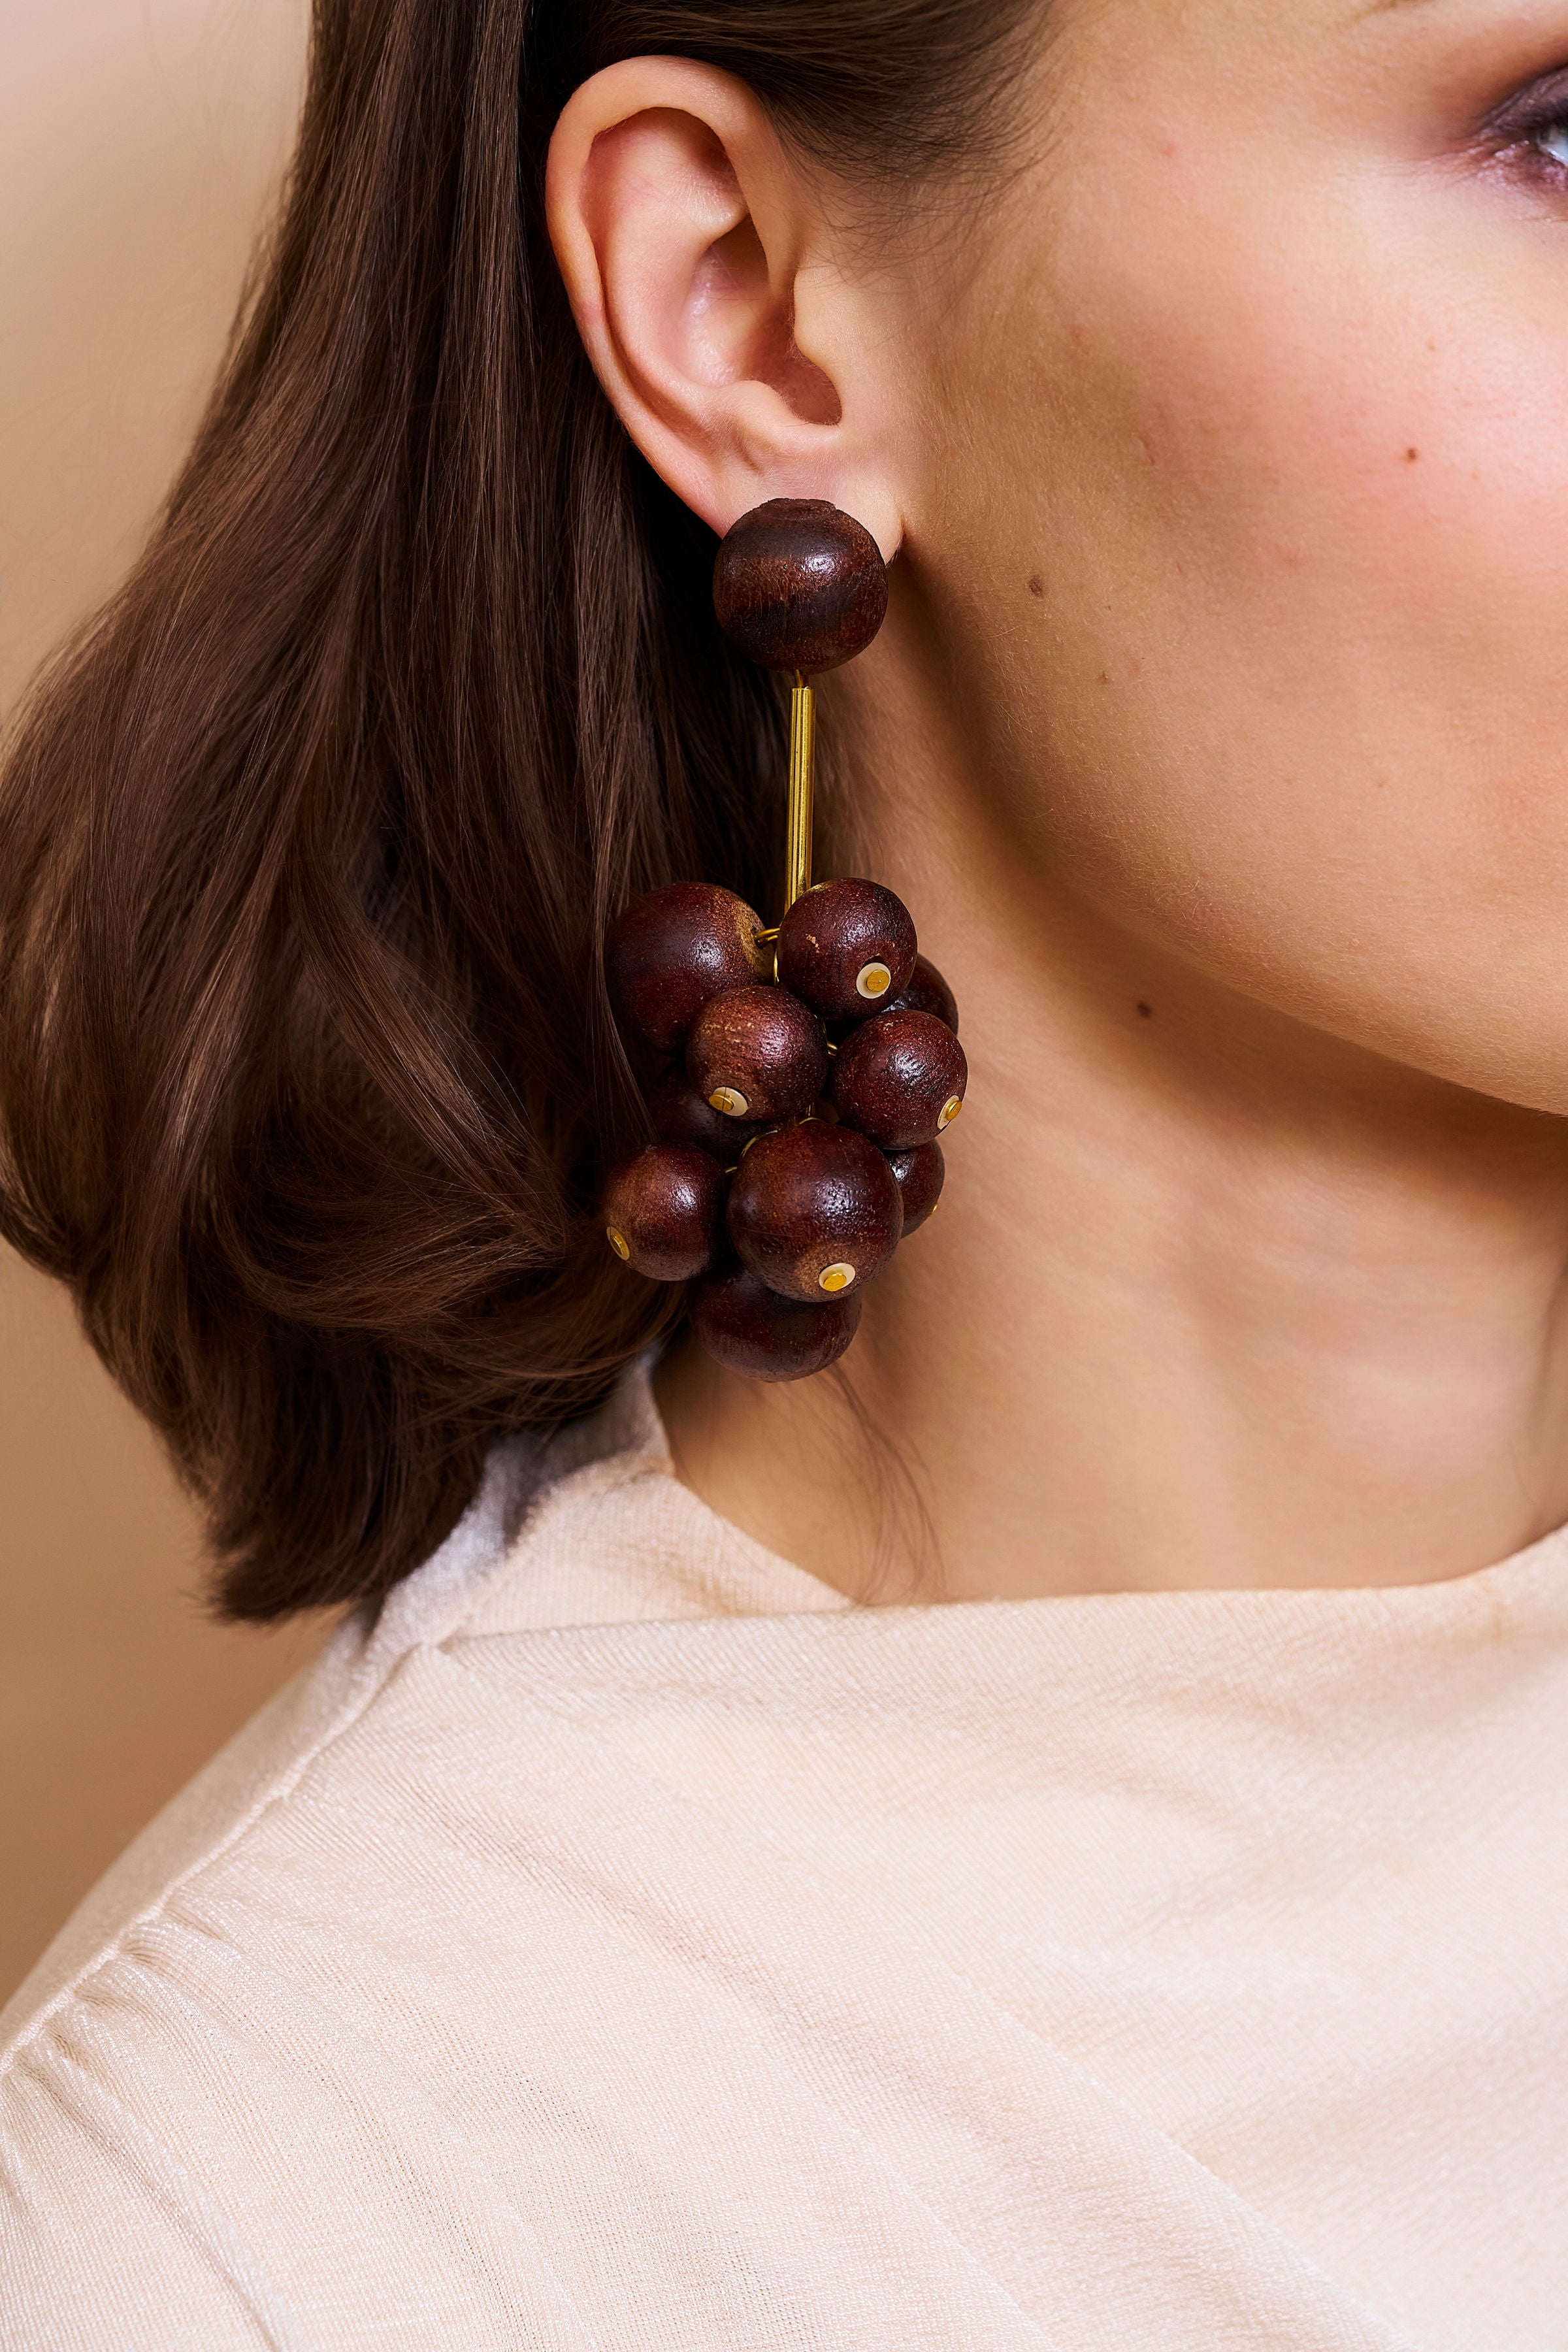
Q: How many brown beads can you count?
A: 11